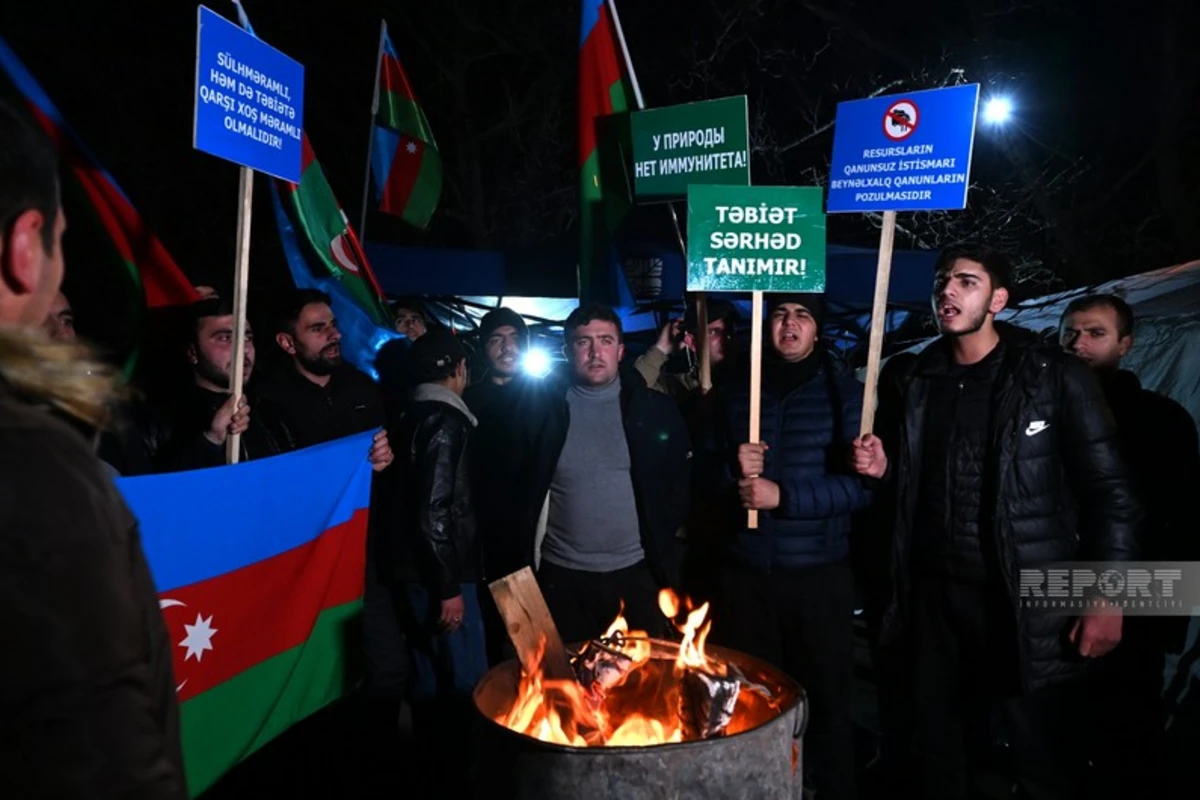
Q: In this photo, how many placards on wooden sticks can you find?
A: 4